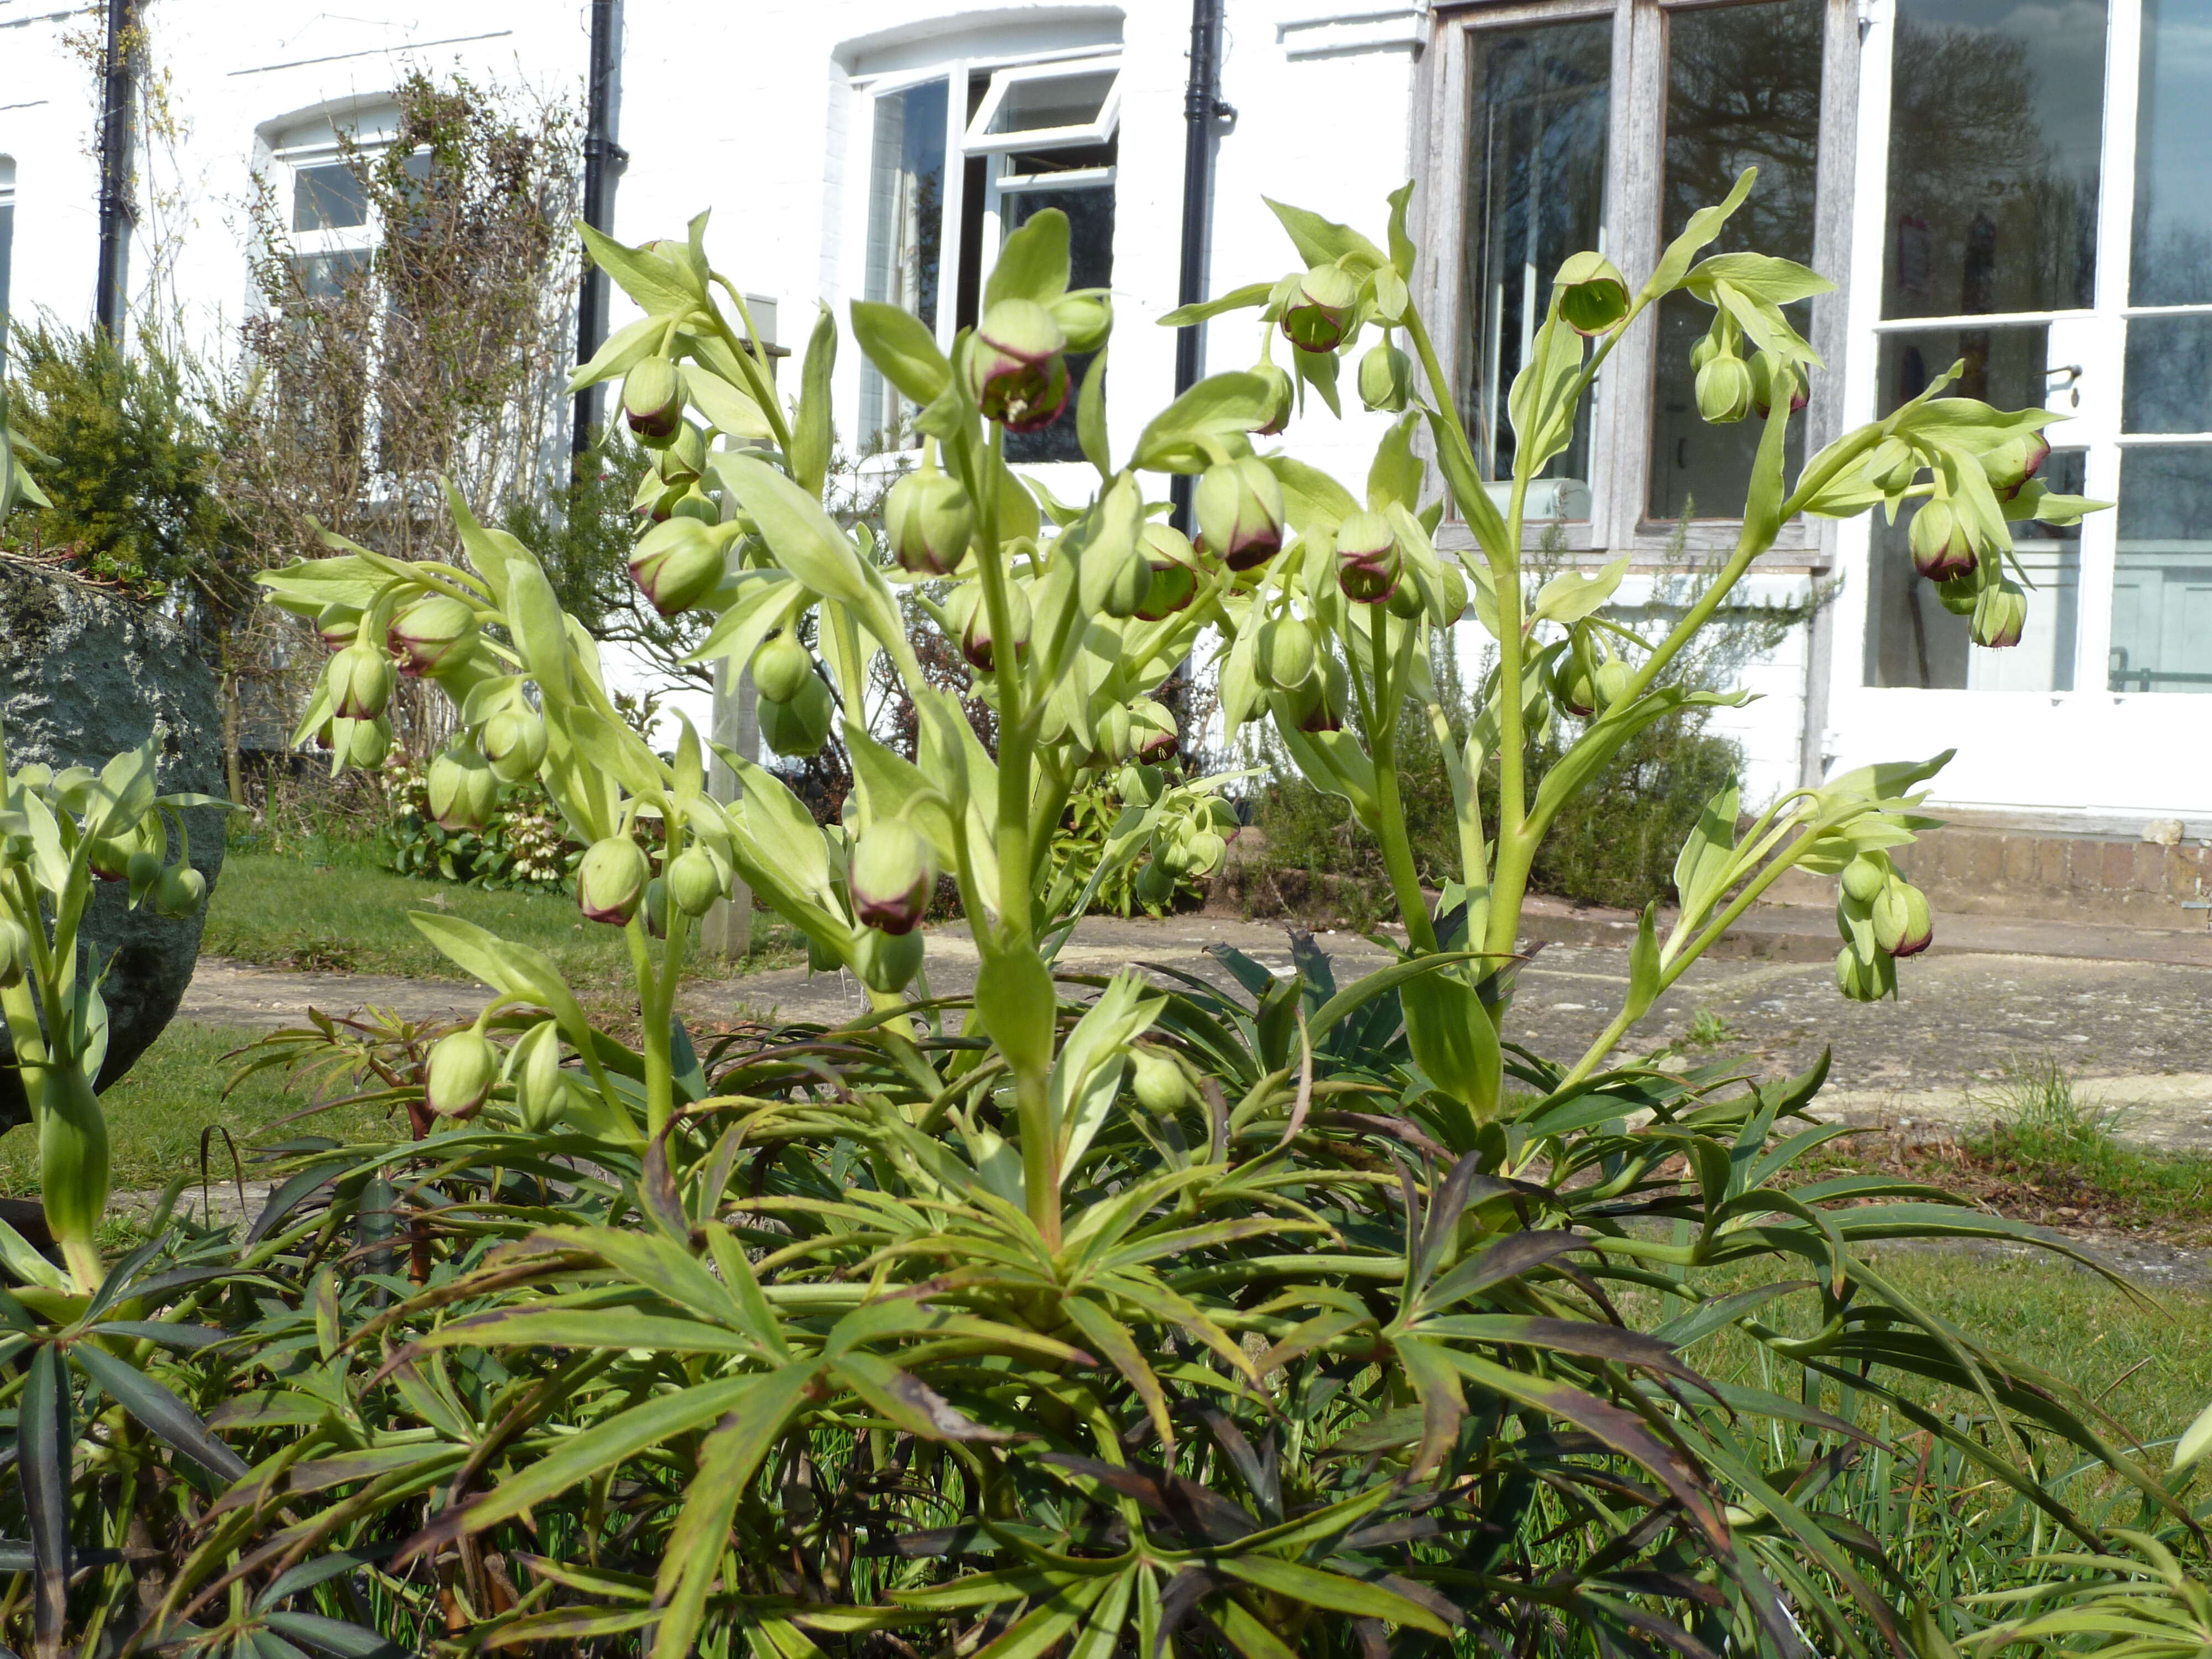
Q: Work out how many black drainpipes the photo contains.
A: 3